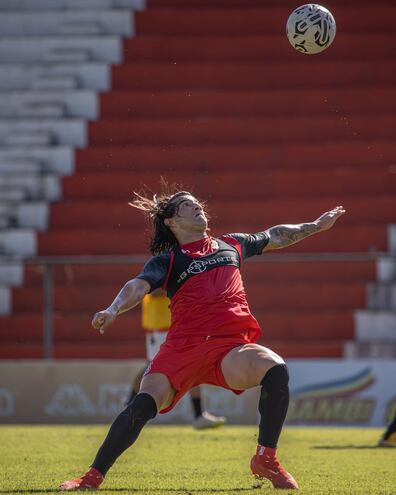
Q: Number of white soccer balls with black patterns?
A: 1